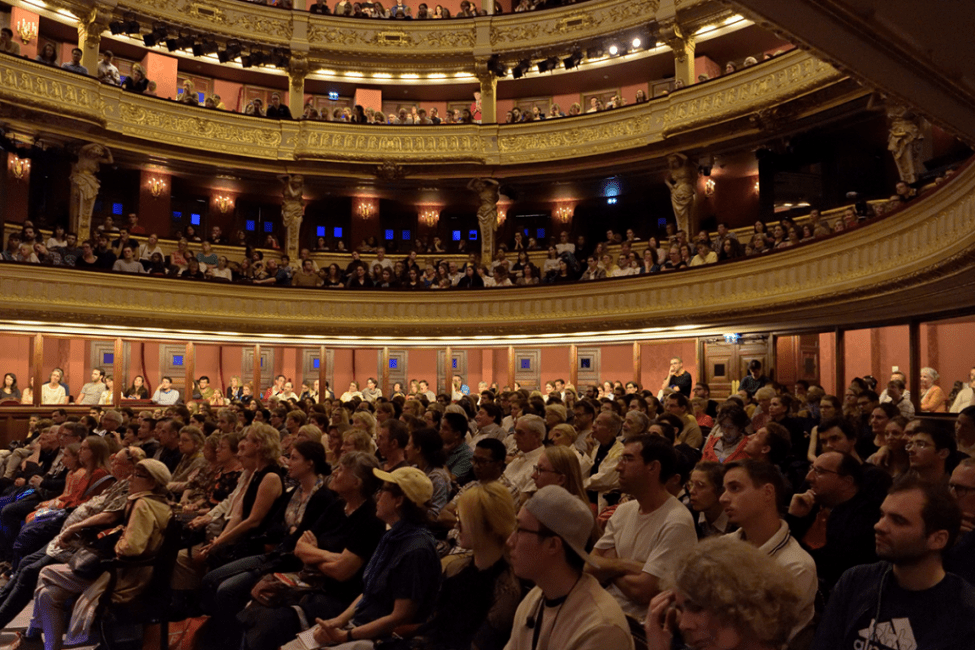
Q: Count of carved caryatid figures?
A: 5